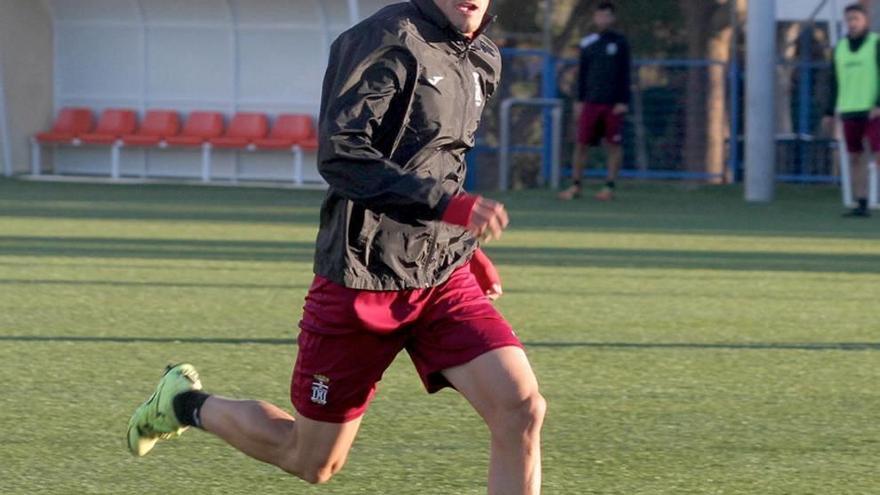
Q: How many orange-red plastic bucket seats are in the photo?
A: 6